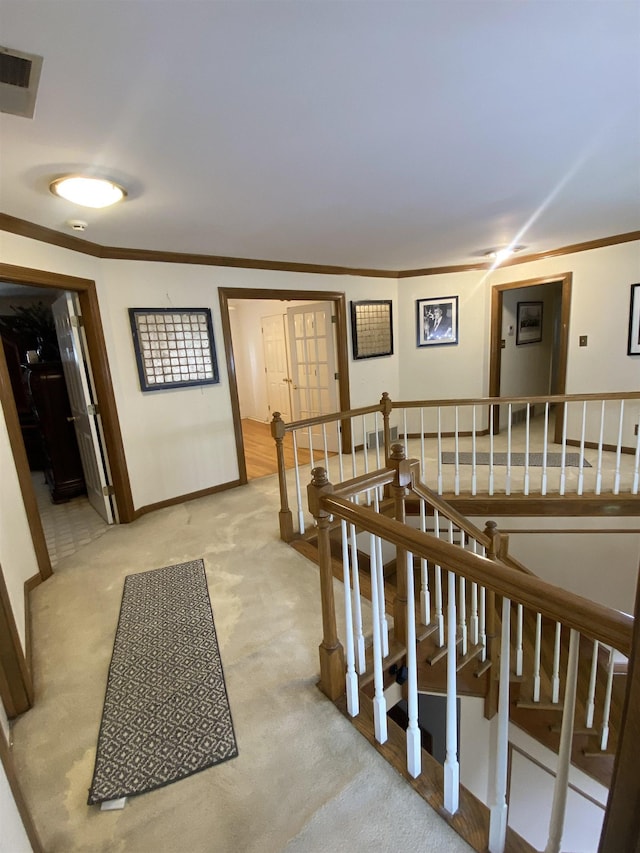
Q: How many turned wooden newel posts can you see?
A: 5